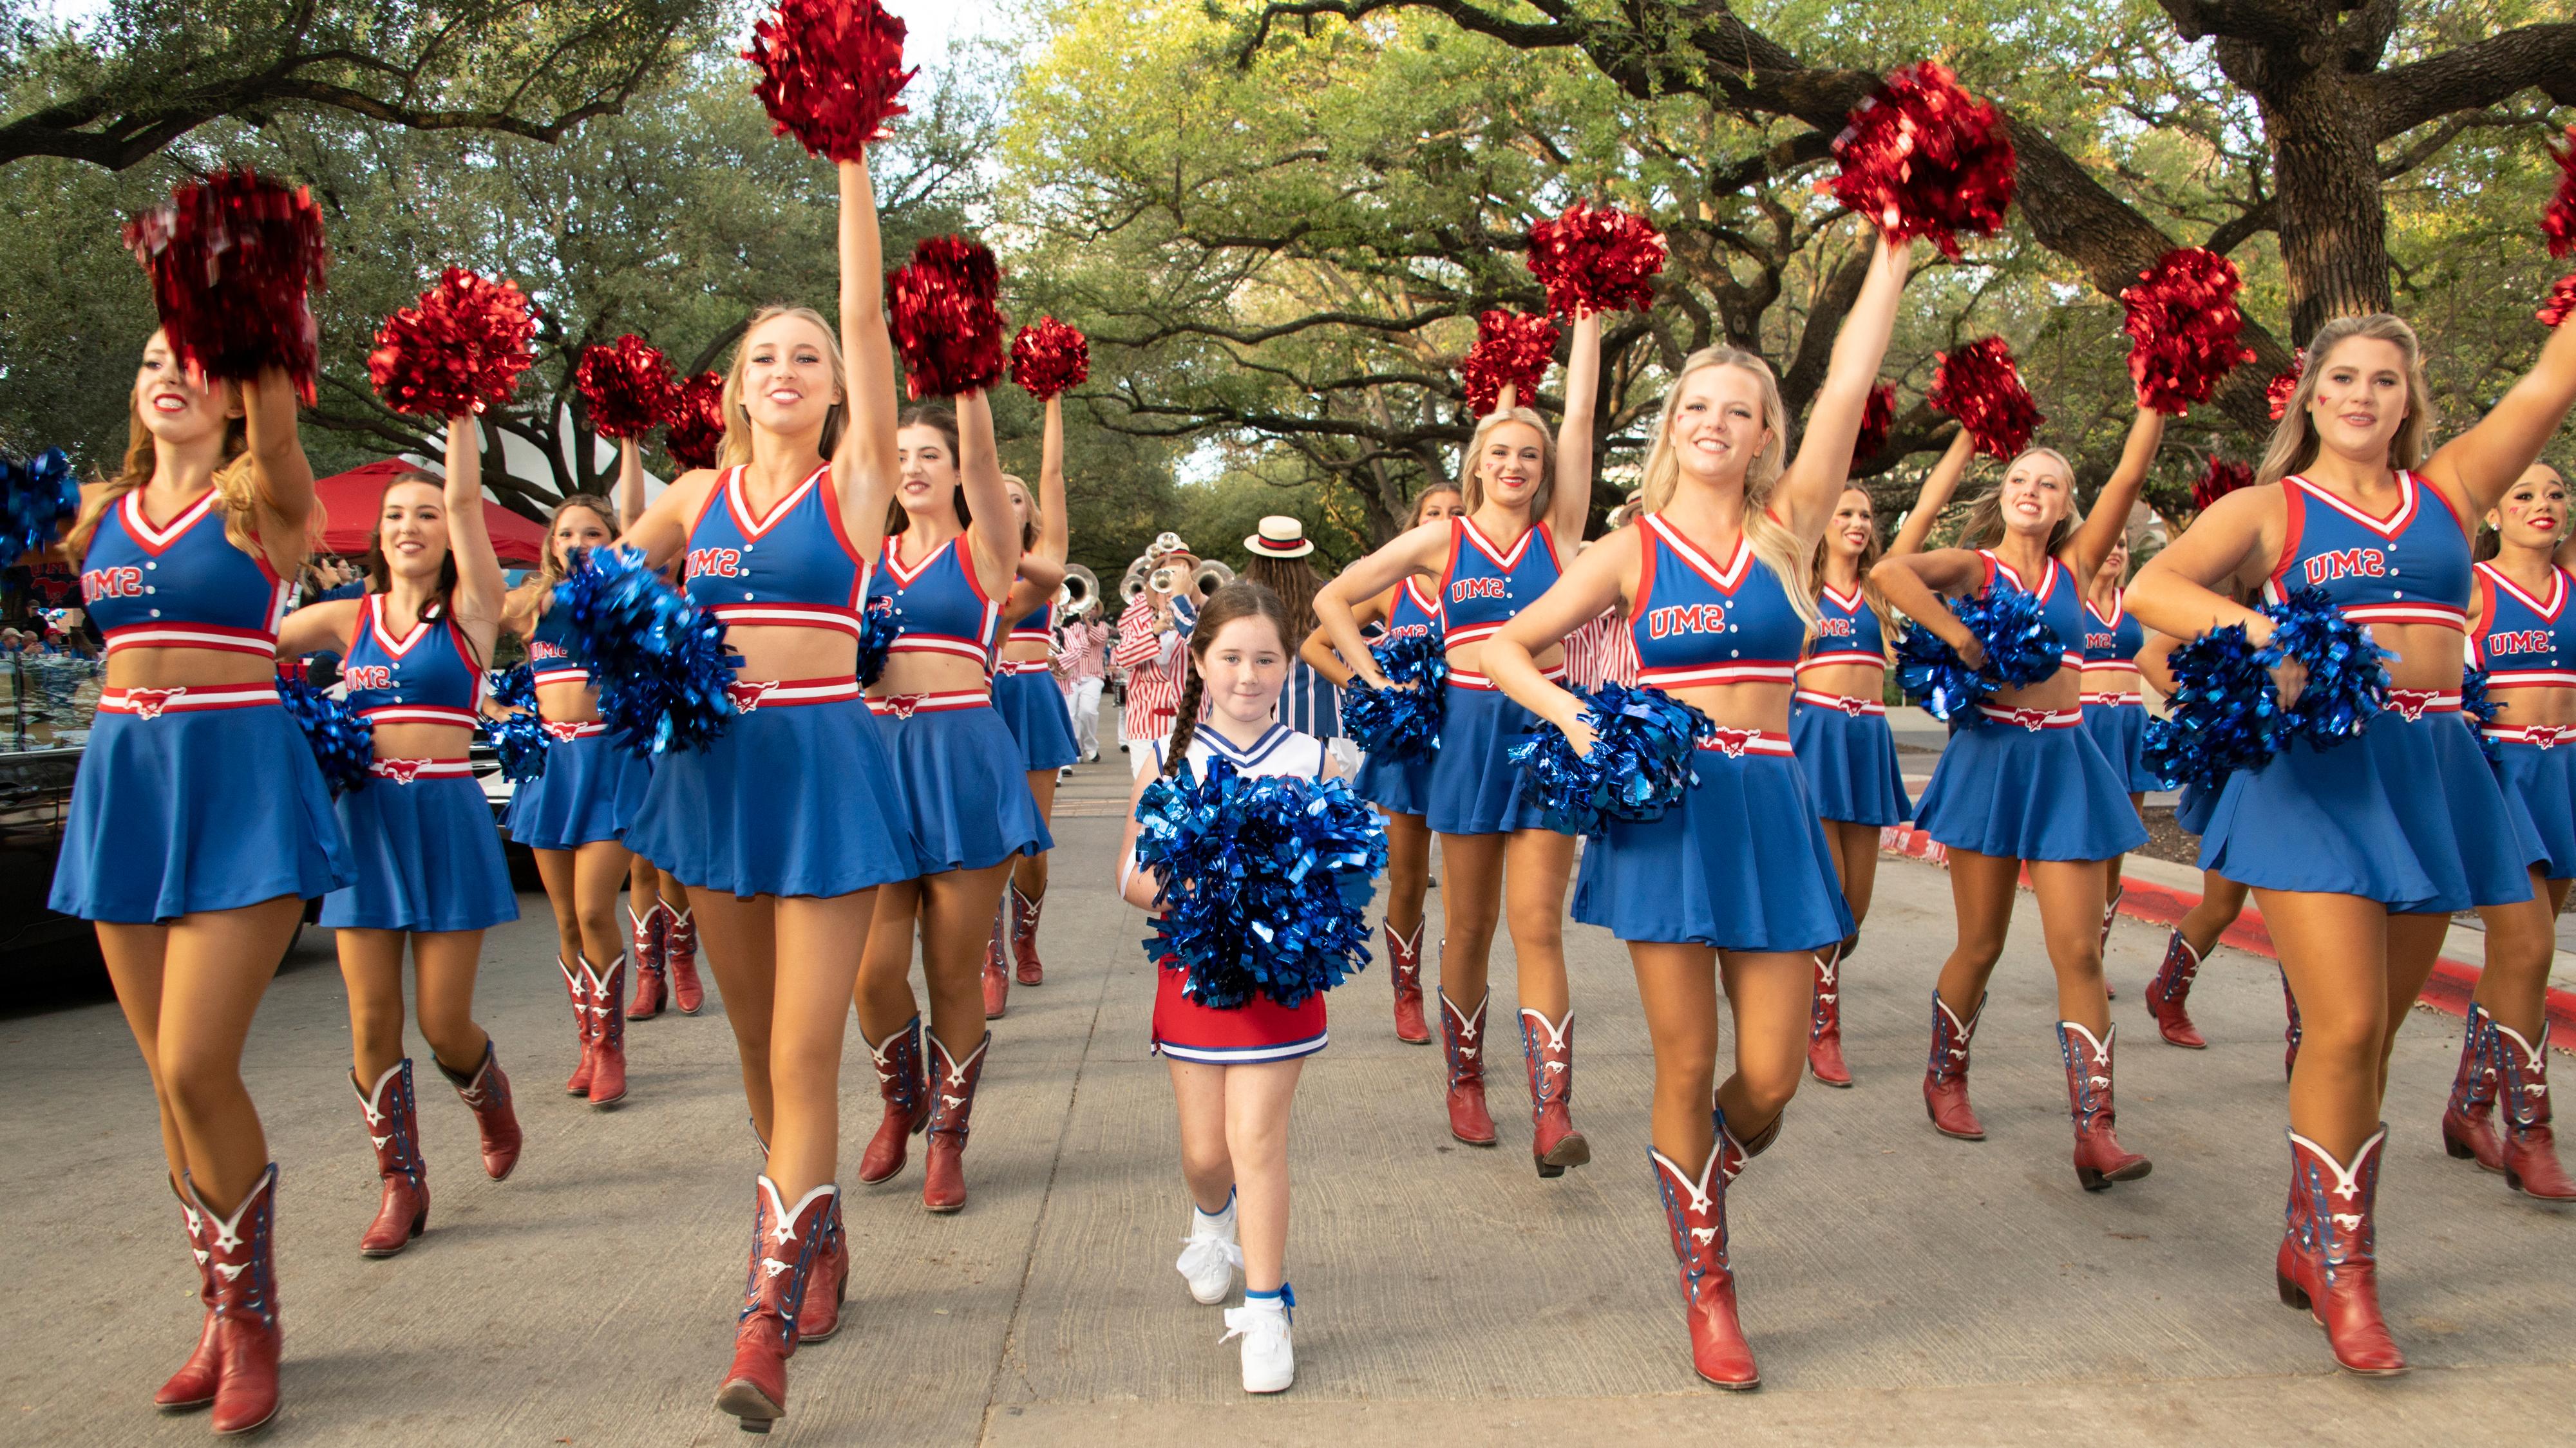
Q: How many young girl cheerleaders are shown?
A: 1